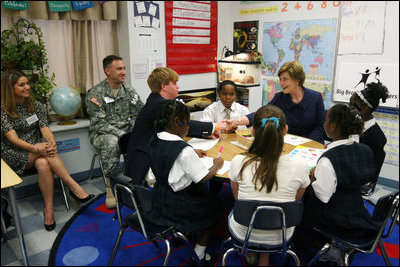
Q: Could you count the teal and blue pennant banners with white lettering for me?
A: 3